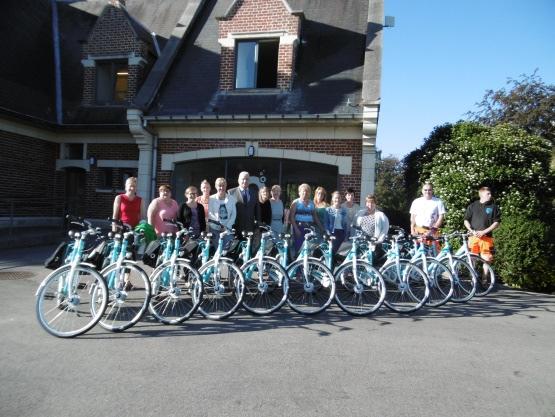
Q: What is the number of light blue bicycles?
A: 11